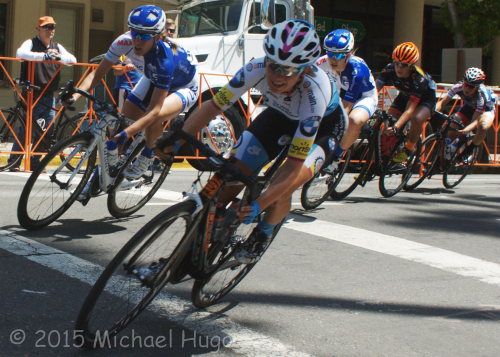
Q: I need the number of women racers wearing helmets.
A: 5